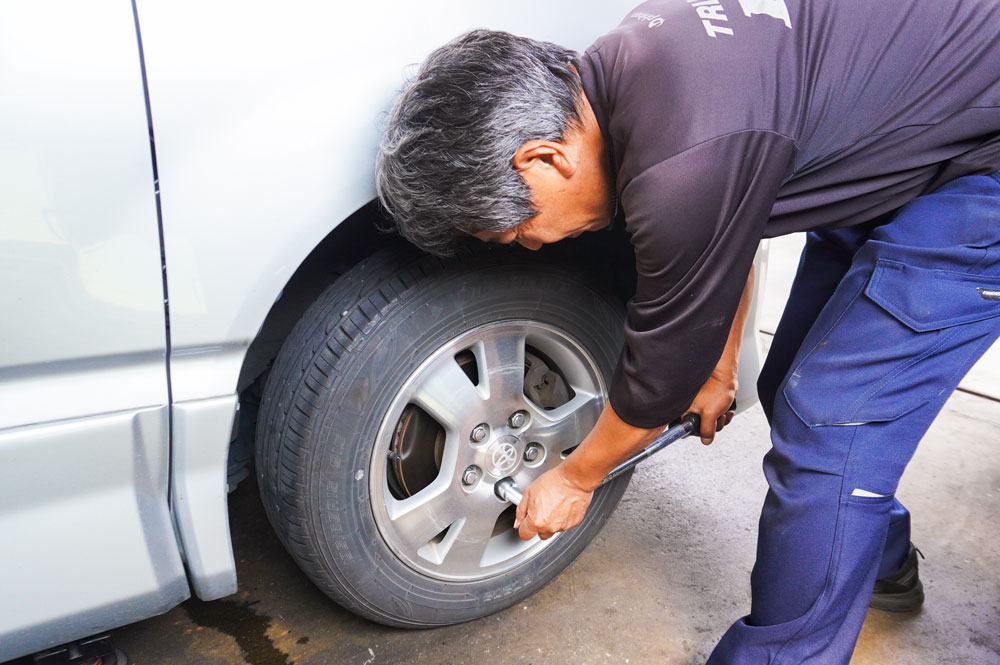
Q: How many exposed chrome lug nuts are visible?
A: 4